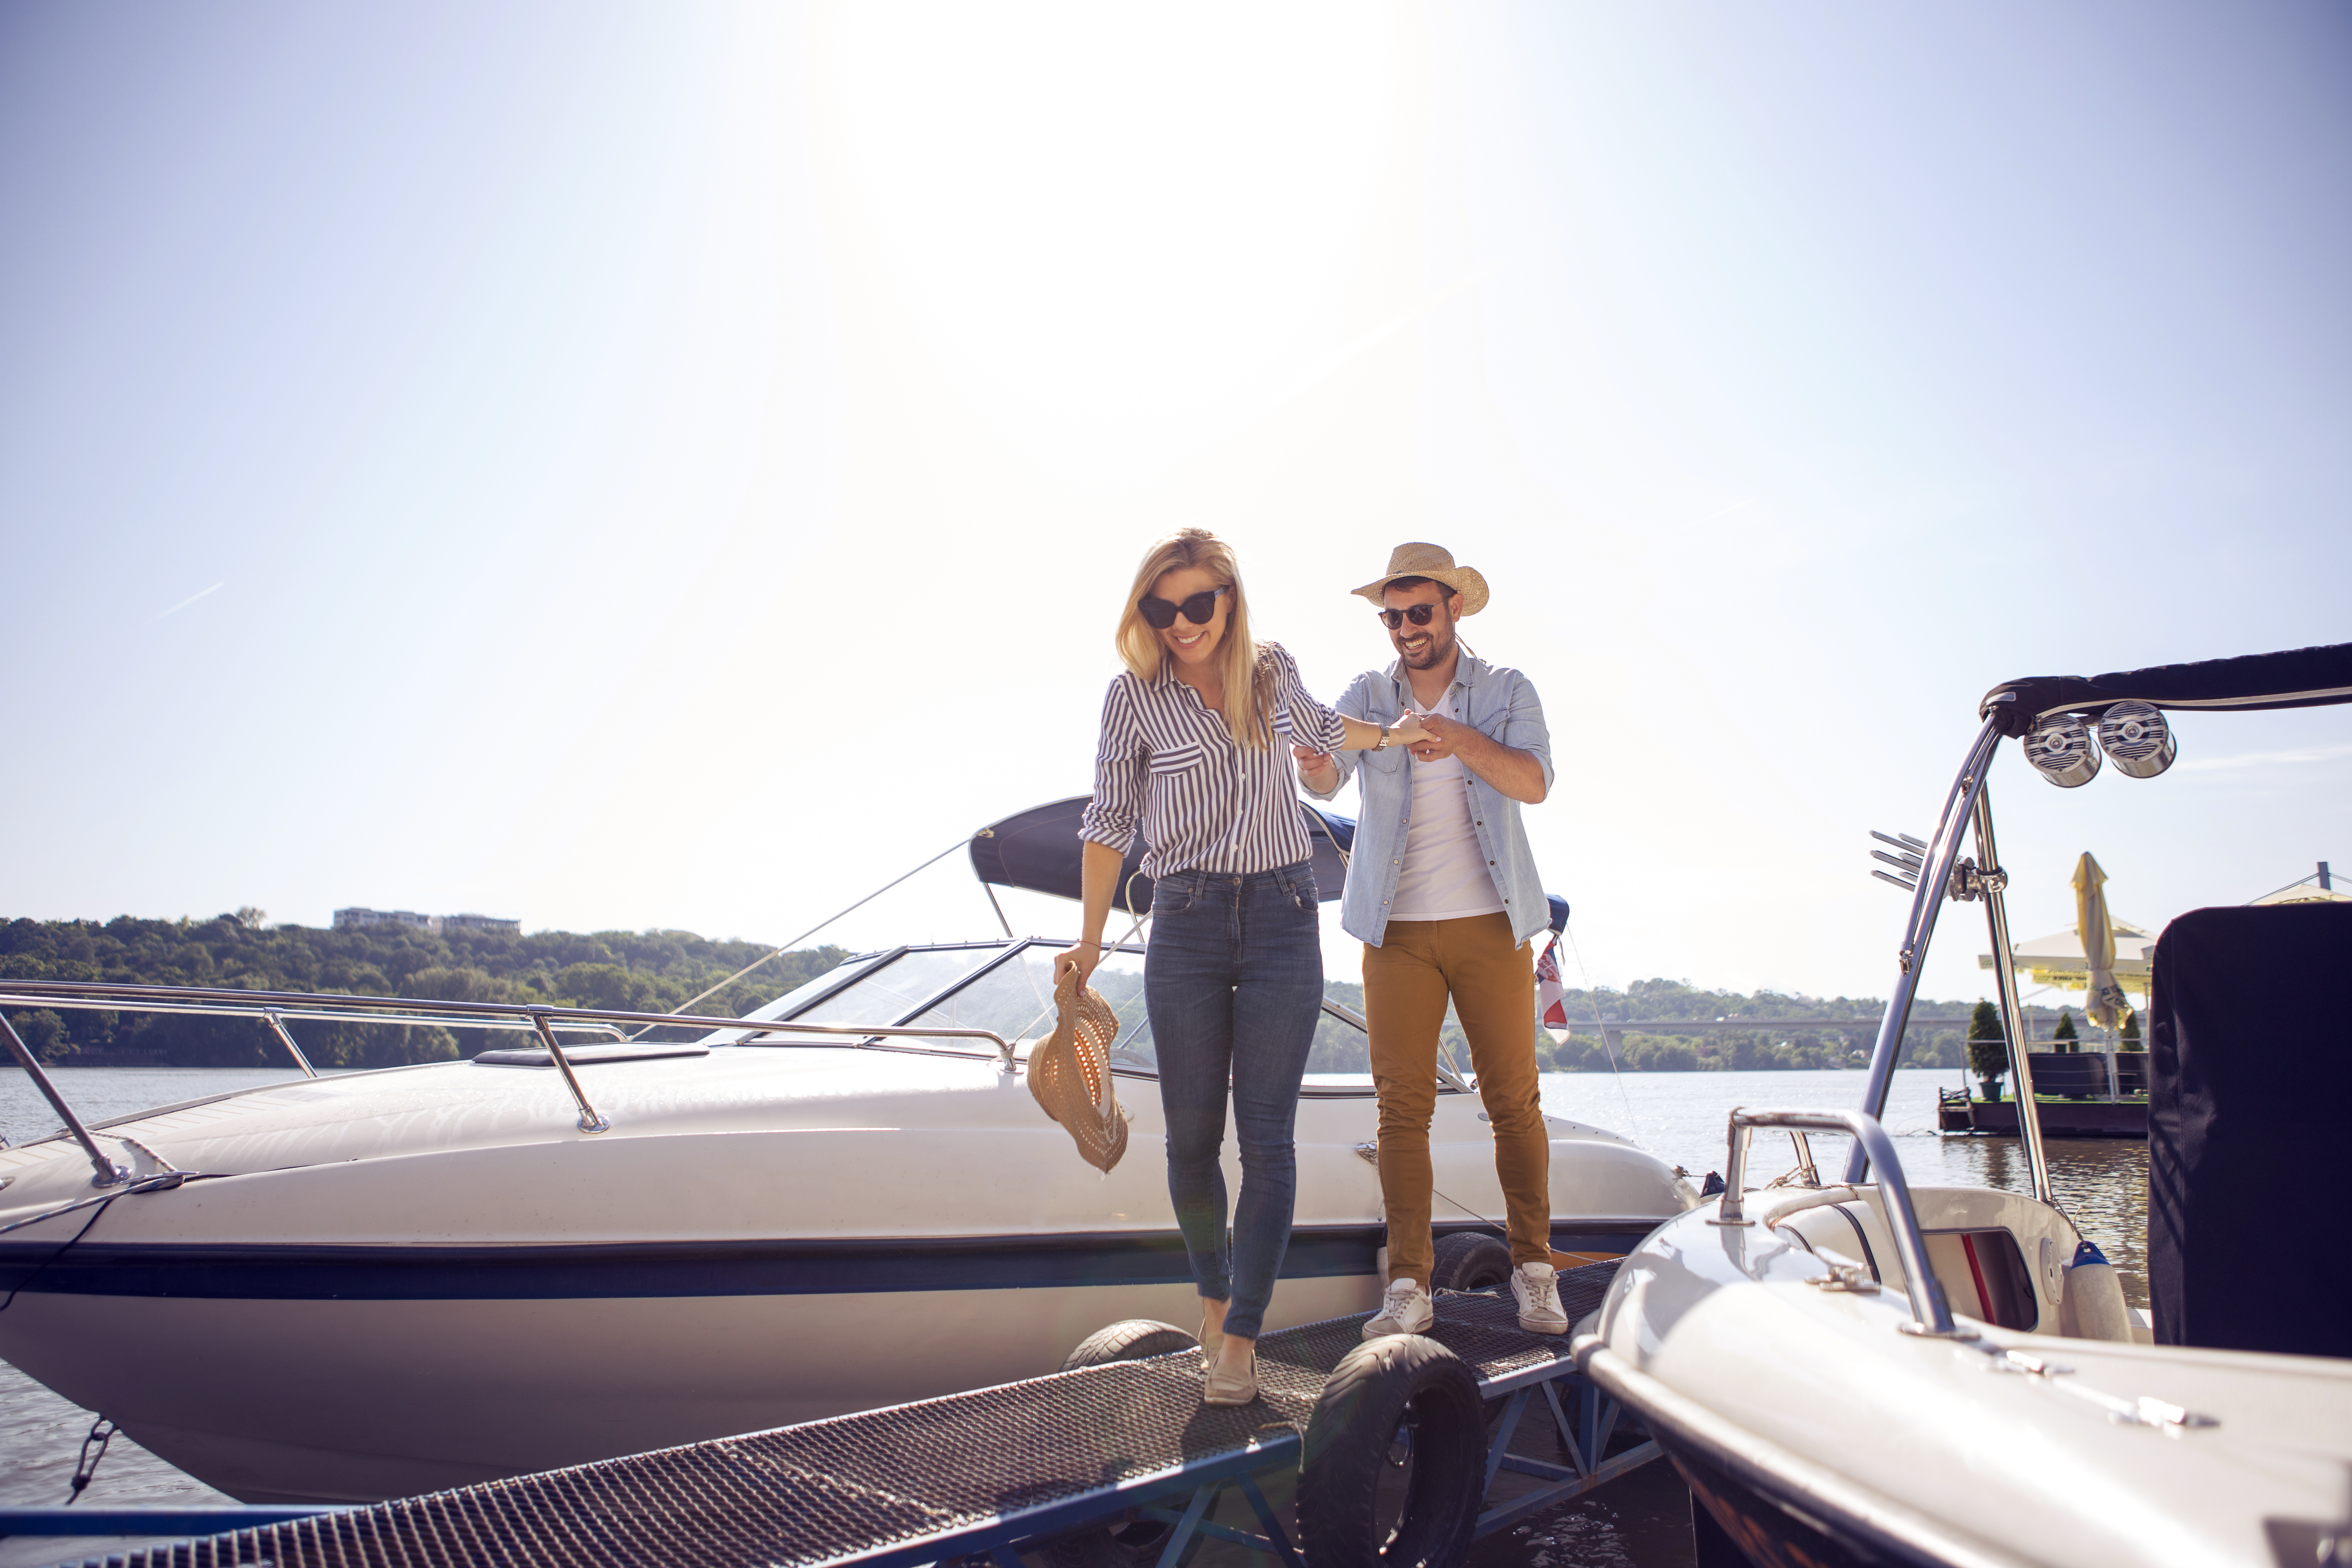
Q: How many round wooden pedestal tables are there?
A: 0